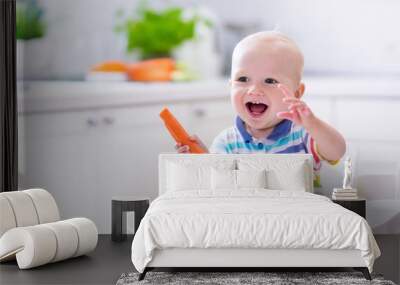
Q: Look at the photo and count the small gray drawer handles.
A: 3